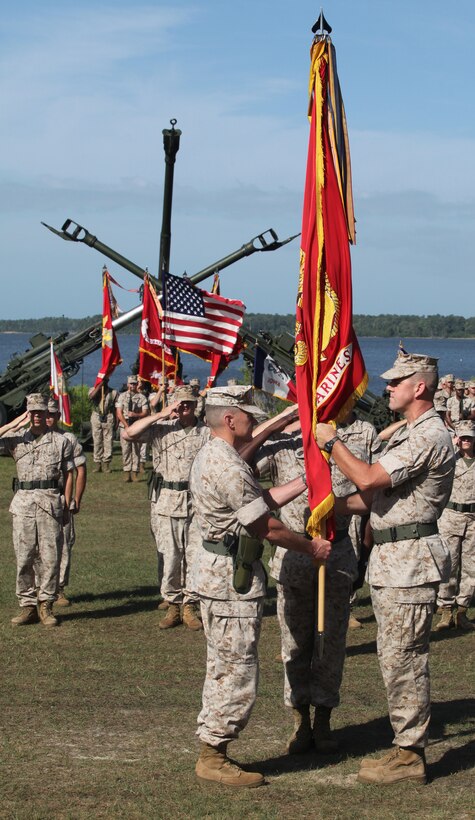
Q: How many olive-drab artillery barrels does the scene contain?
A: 3